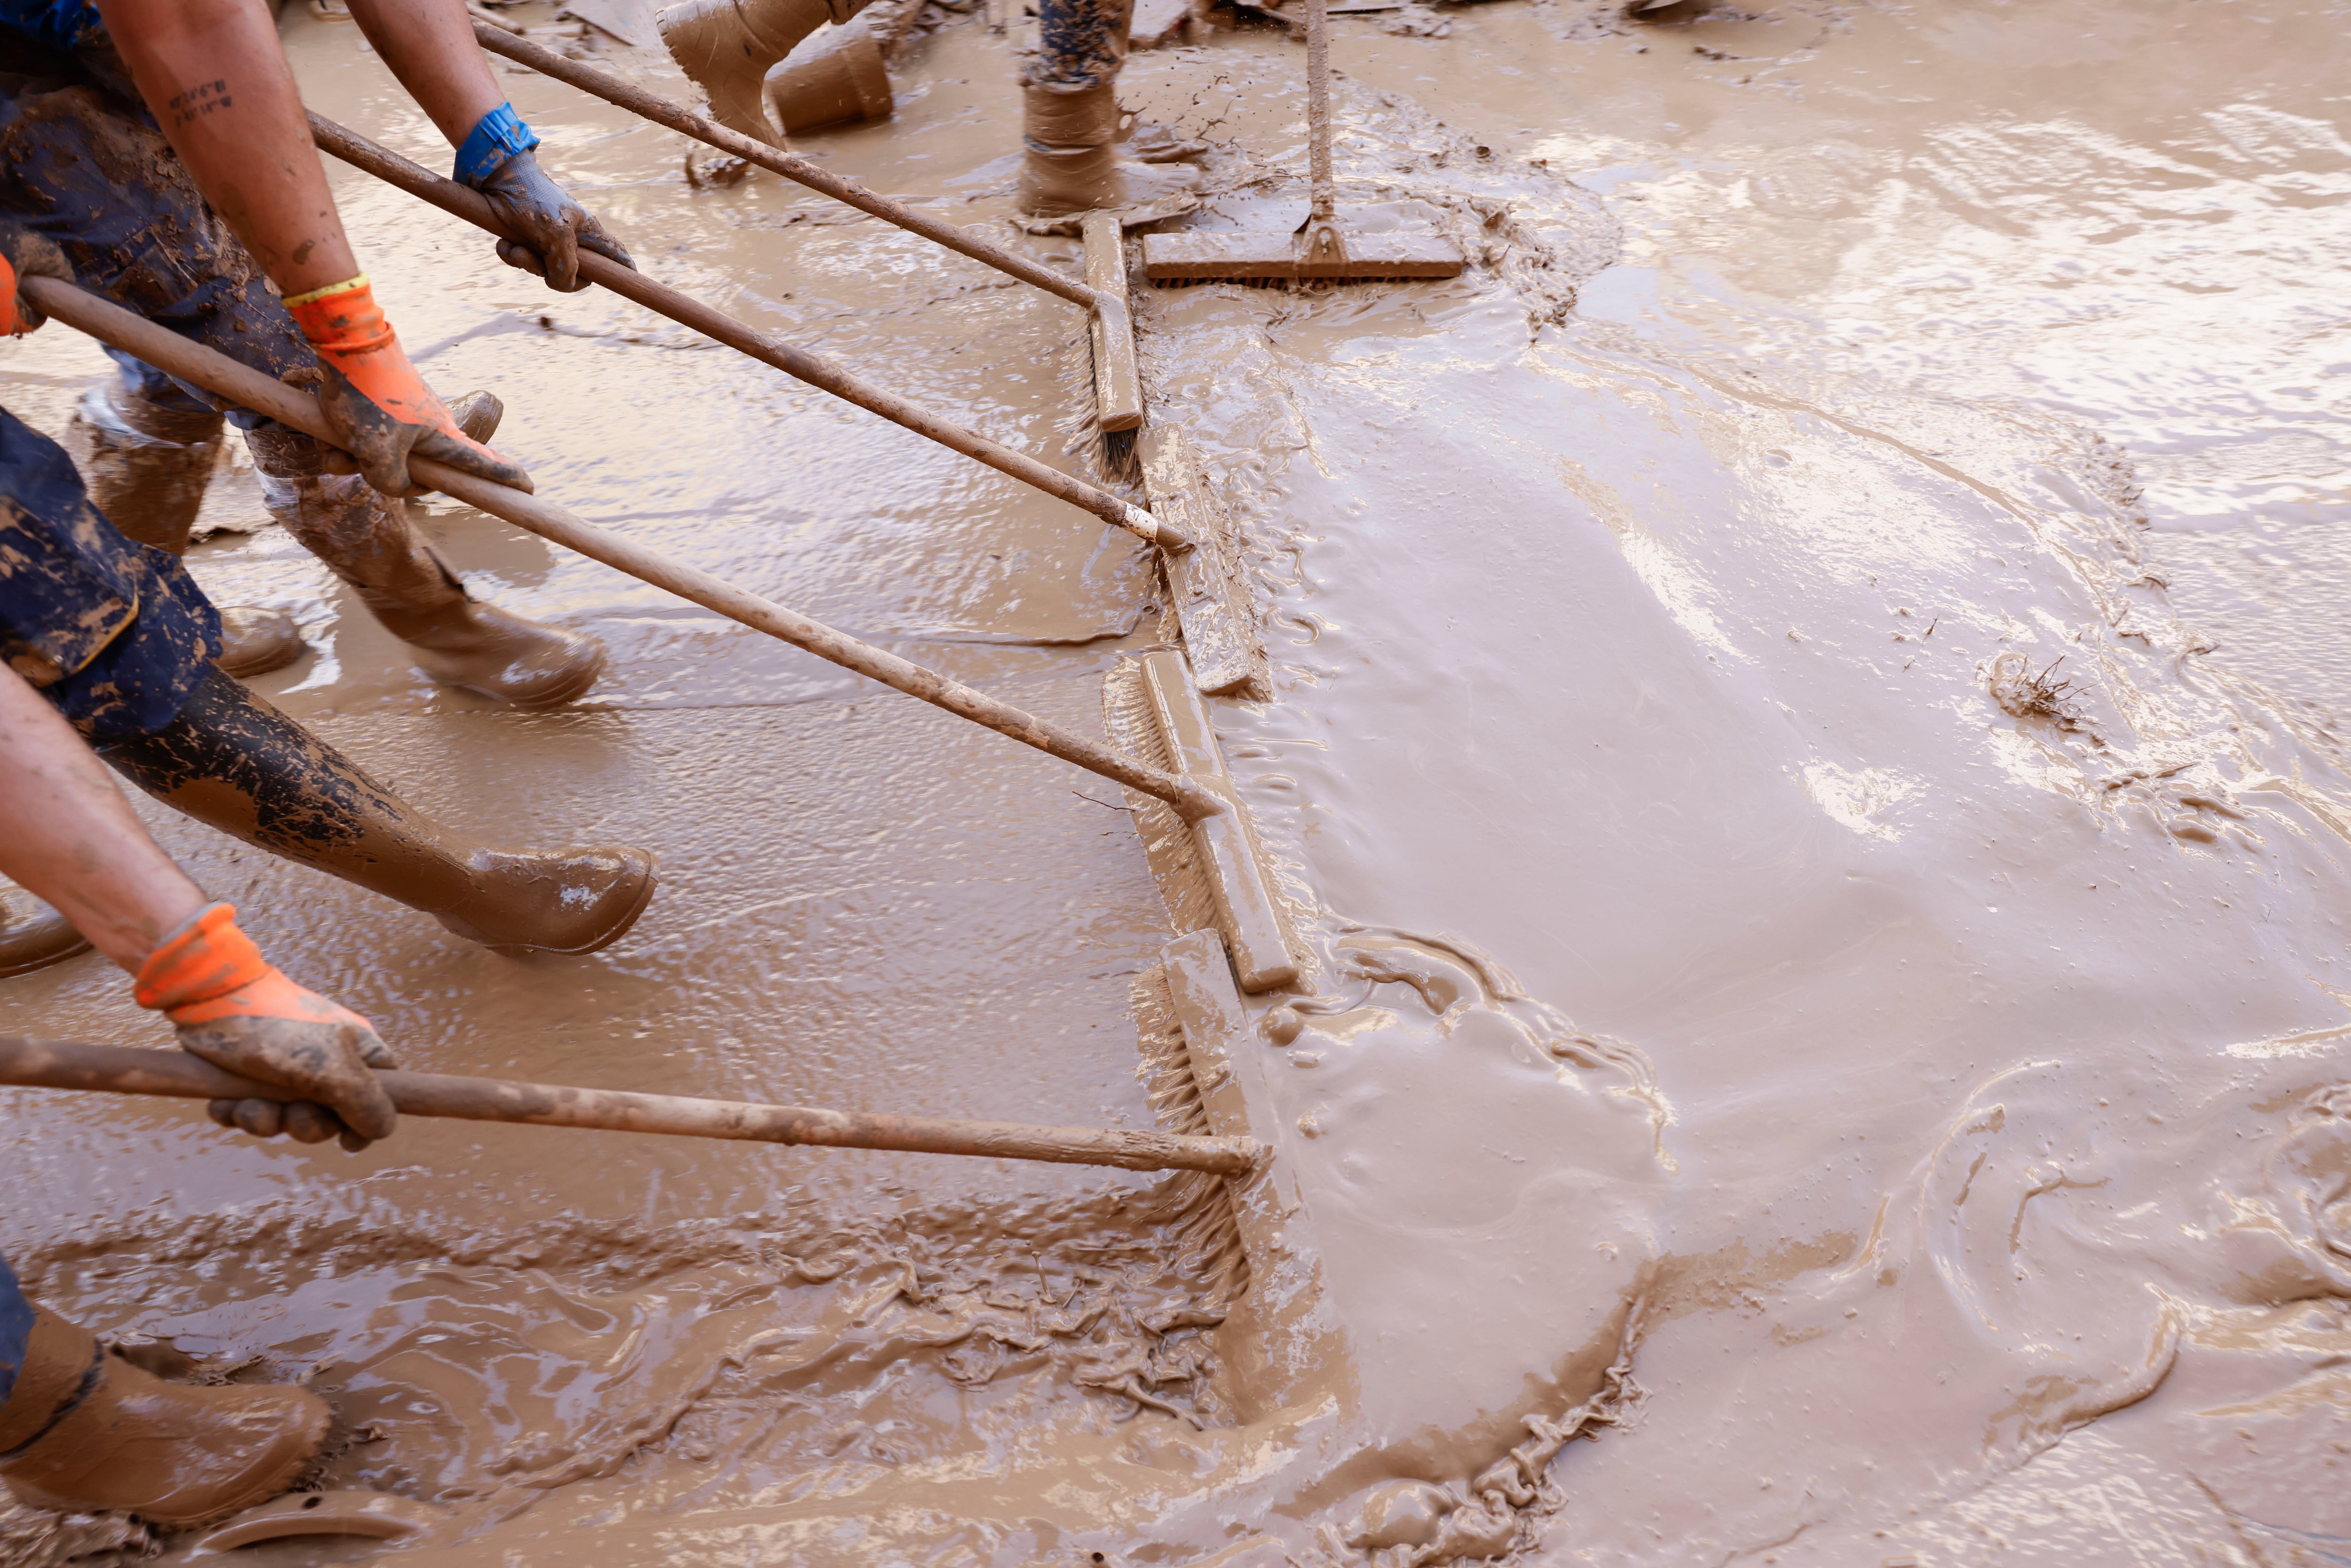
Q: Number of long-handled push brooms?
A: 5